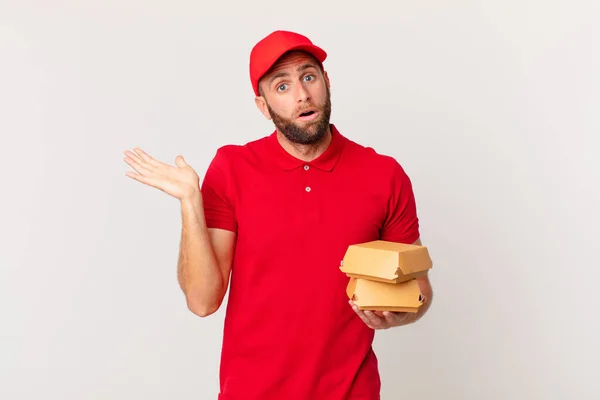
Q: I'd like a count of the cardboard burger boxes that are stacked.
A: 2